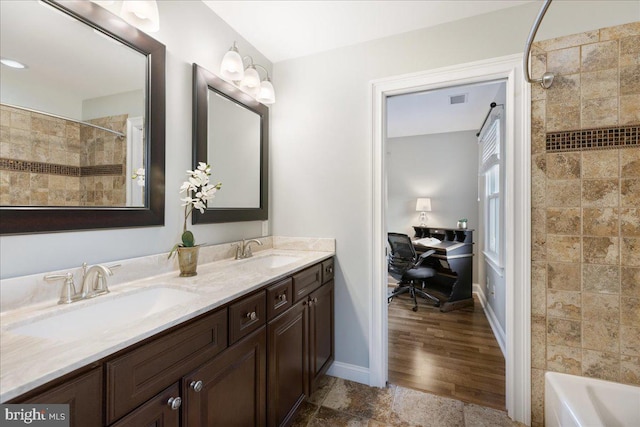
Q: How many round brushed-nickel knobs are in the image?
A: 7